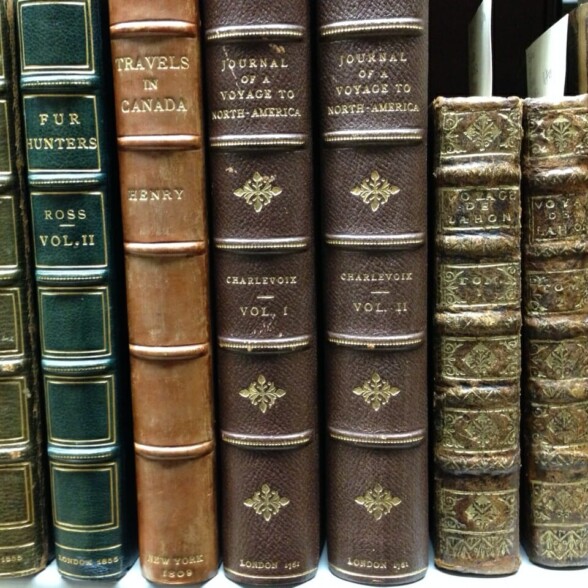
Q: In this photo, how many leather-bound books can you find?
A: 7